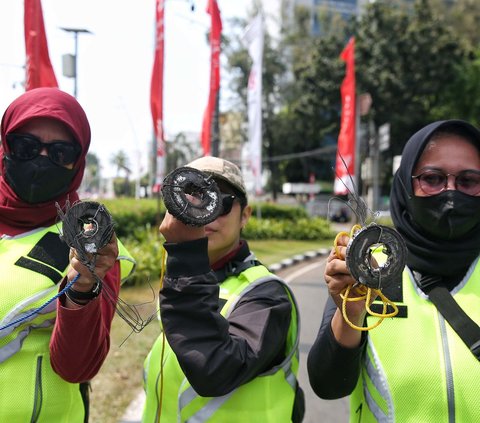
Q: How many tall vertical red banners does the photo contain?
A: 4